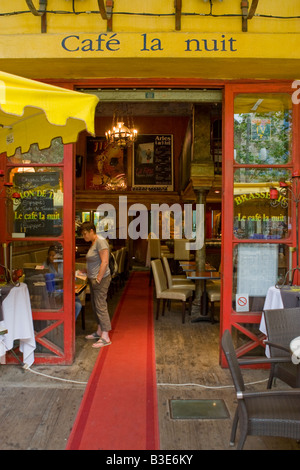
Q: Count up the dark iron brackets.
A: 4